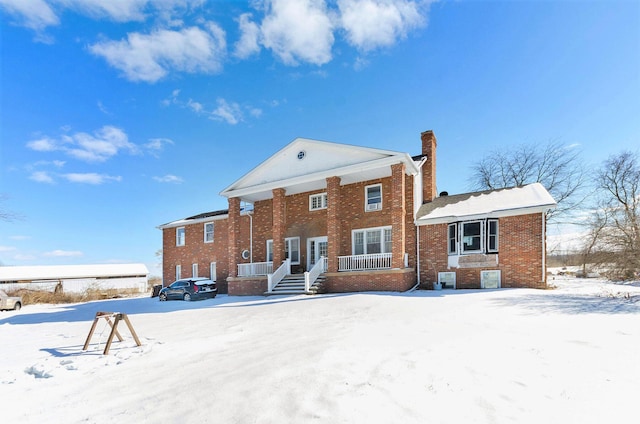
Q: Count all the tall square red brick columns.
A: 4